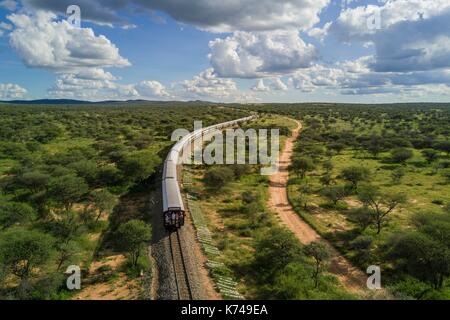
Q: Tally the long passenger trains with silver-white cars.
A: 1